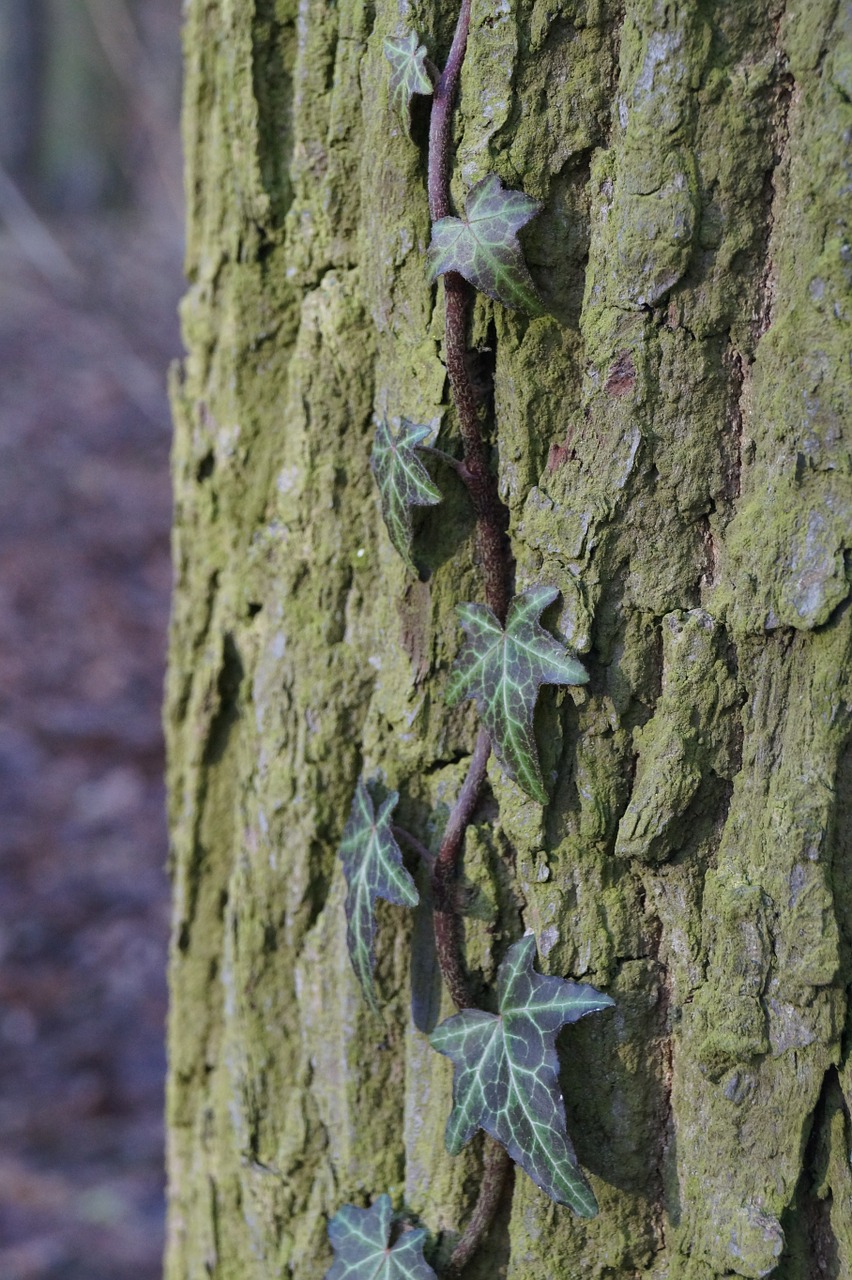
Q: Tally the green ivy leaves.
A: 7